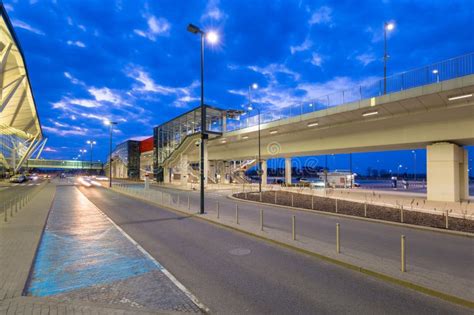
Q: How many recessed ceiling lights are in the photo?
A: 6